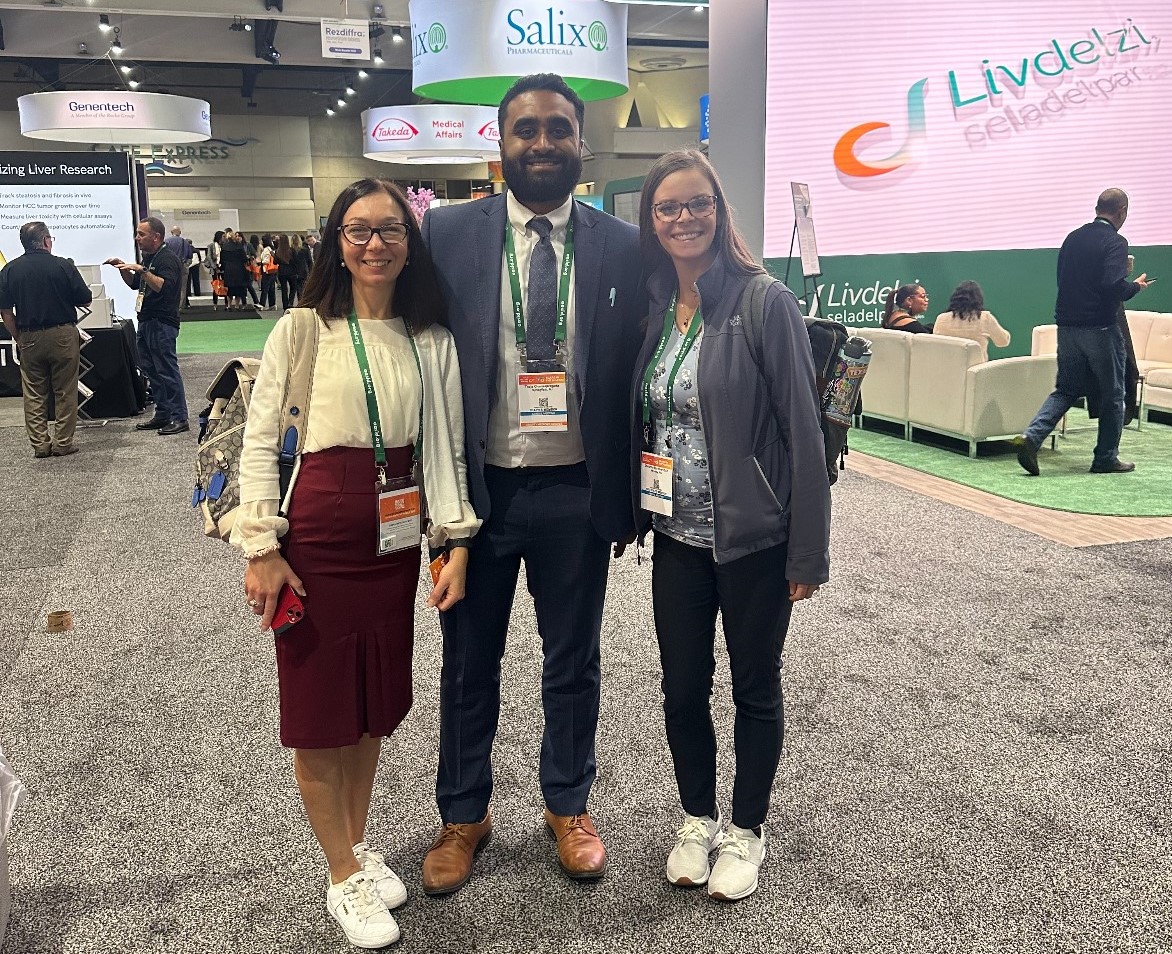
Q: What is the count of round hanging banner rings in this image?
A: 3